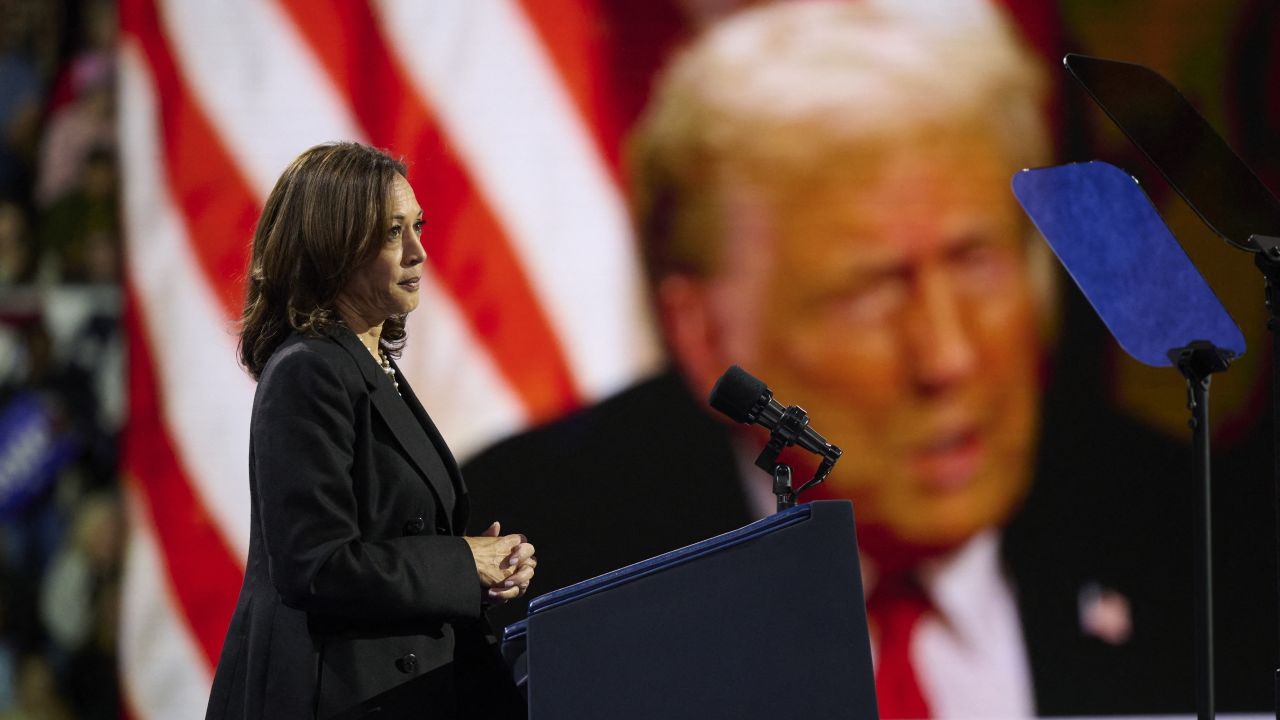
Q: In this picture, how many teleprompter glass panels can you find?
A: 2